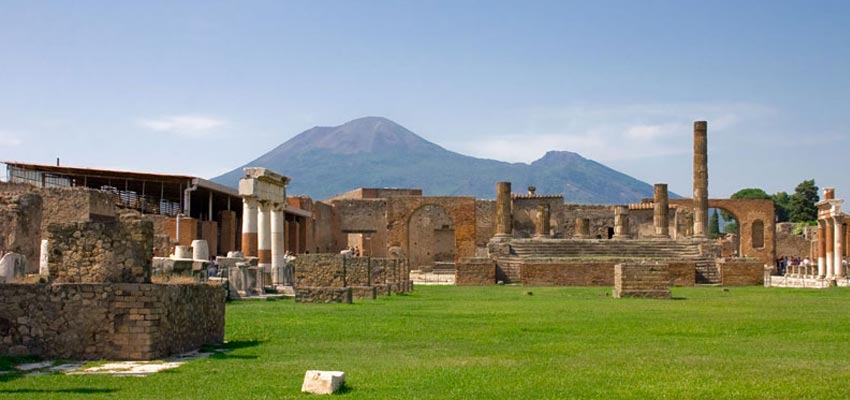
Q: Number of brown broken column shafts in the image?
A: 6